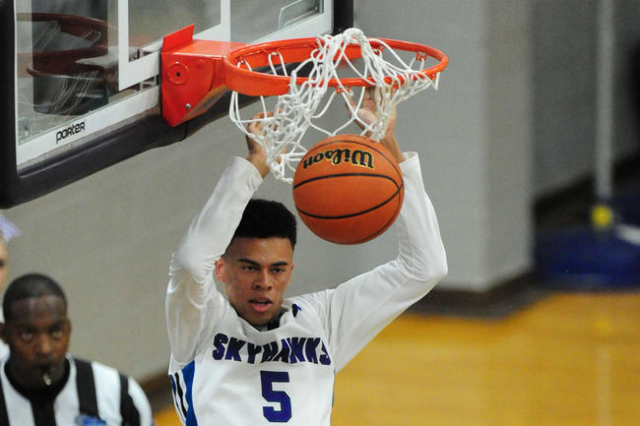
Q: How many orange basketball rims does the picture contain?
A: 1